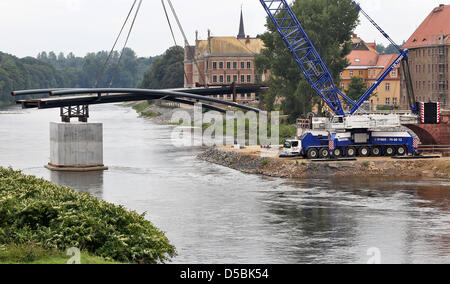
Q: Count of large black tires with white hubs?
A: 8